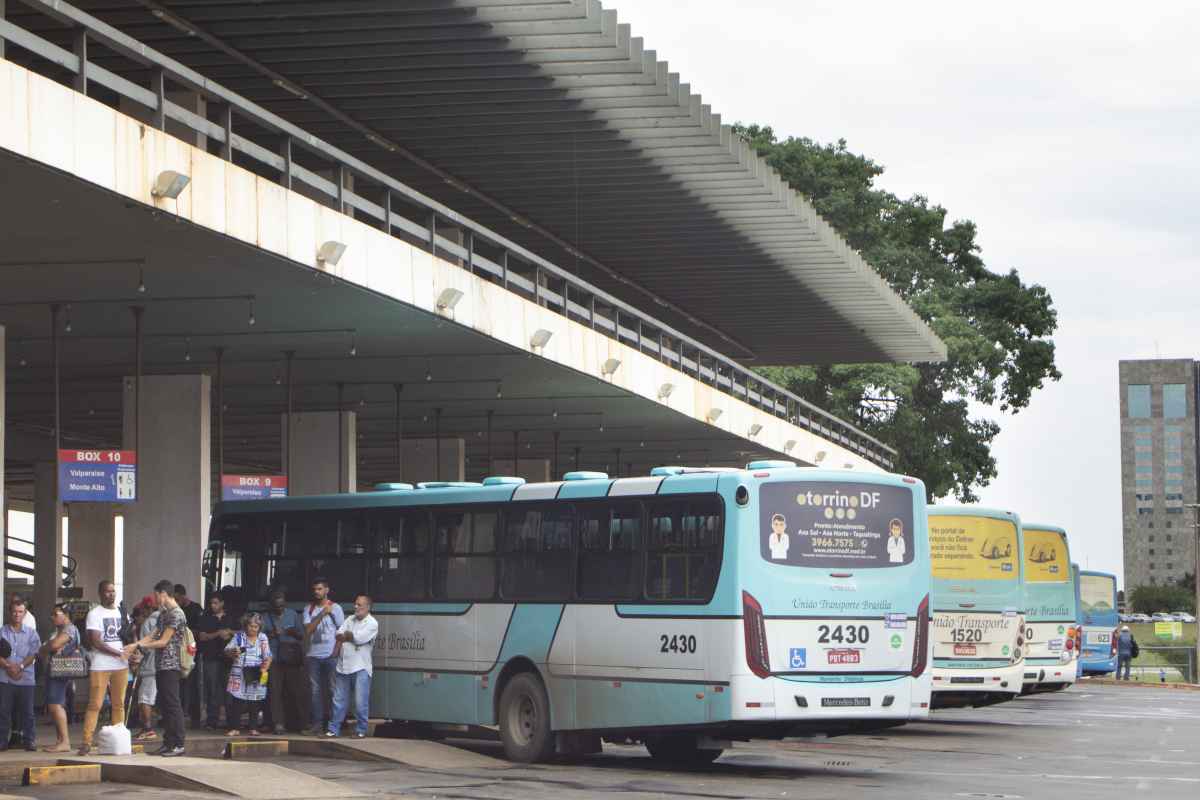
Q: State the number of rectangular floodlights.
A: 11